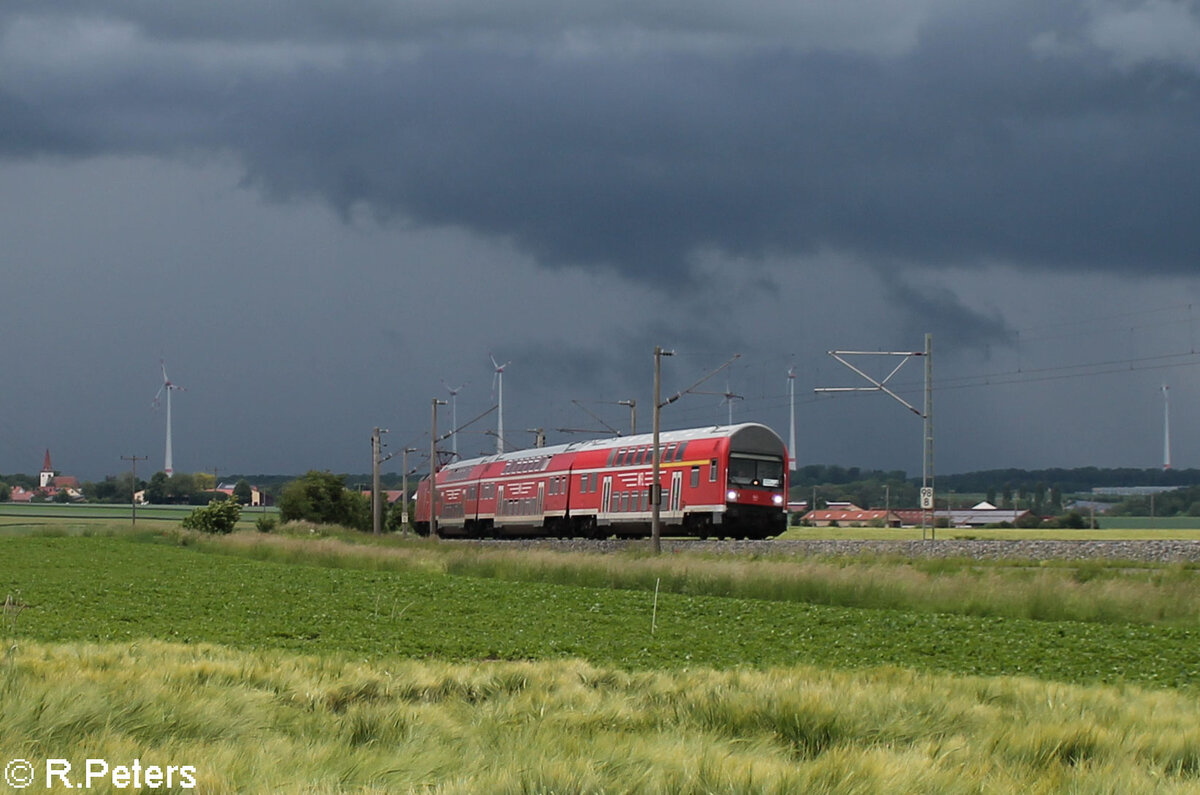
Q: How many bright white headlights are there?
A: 2